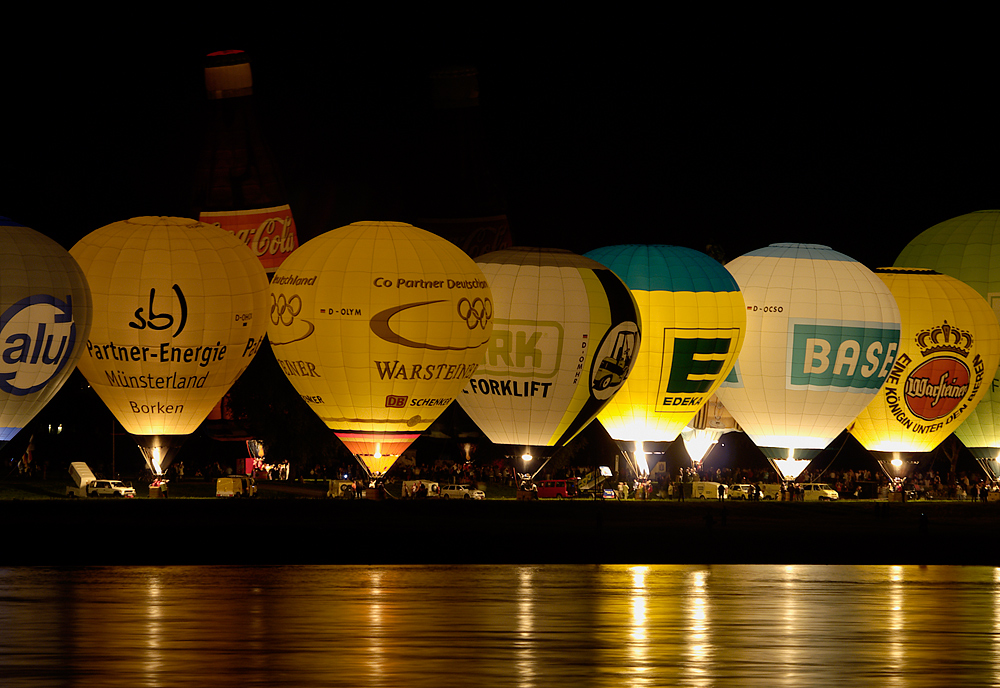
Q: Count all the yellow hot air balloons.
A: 4